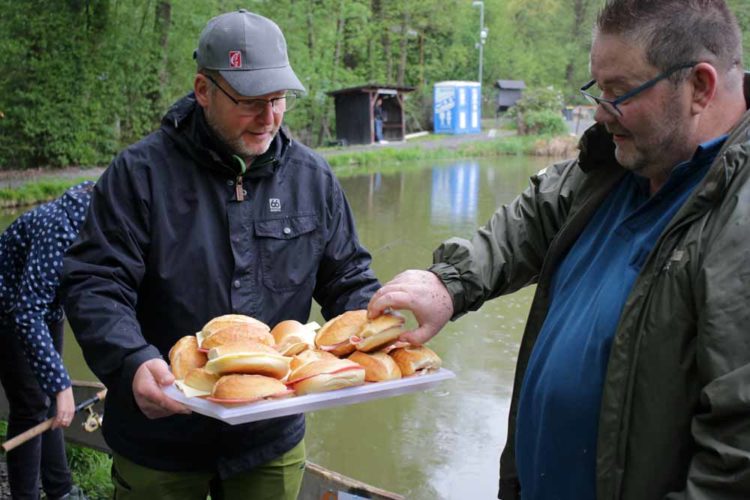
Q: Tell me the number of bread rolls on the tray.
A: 13